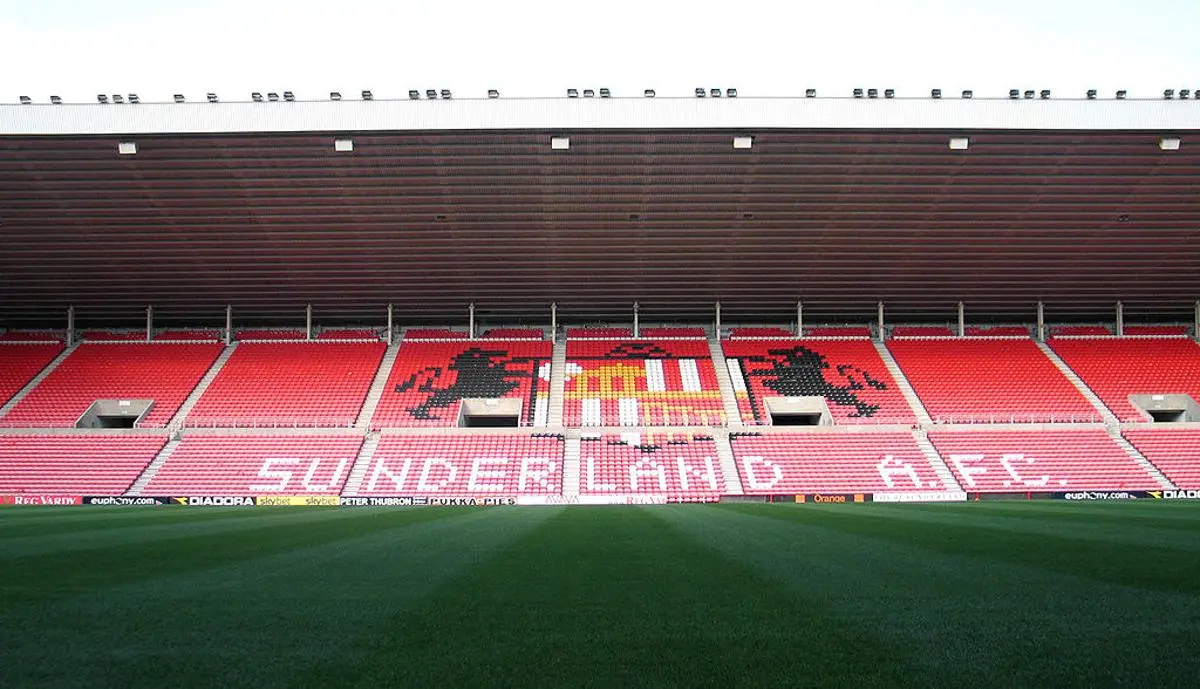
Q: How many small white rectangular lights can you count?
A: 6